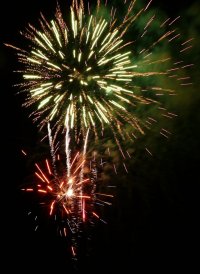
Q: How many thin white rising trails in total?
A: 3